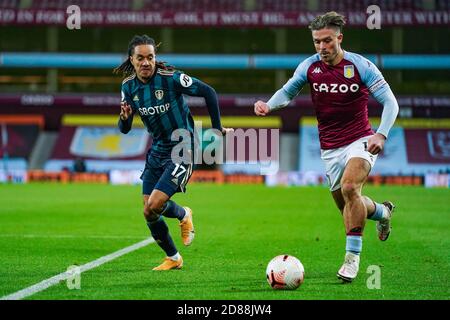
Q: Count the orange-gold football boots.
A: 2